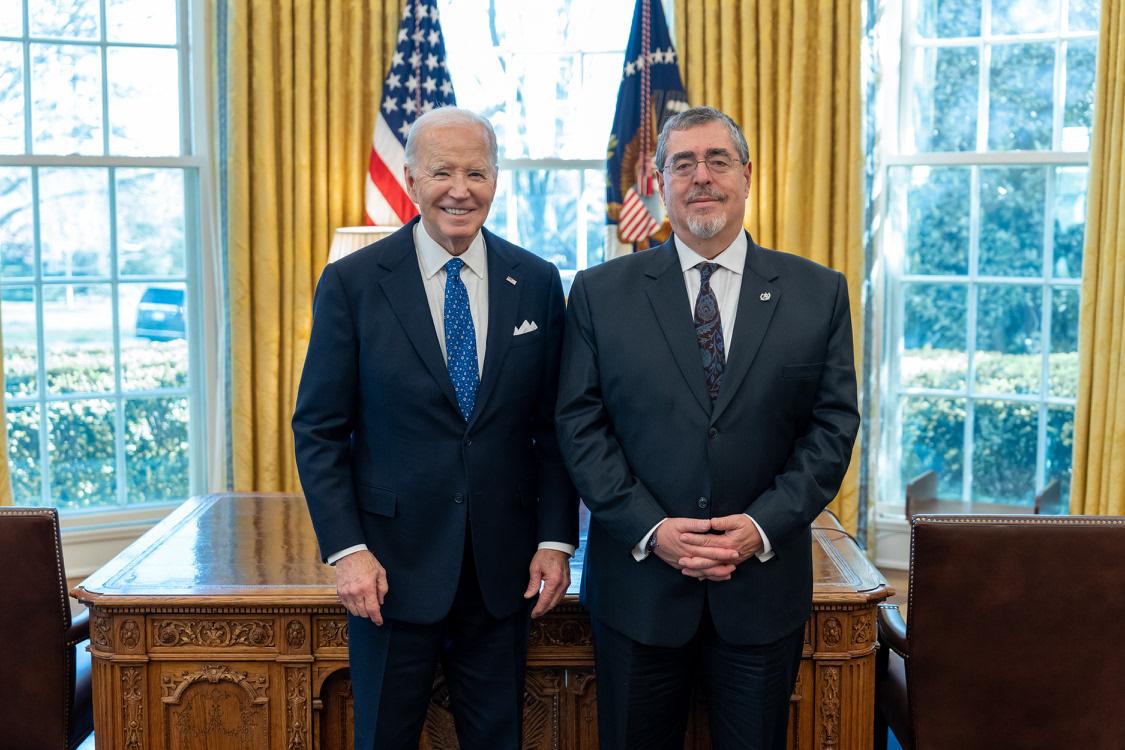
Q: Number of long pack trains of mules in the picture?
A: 0